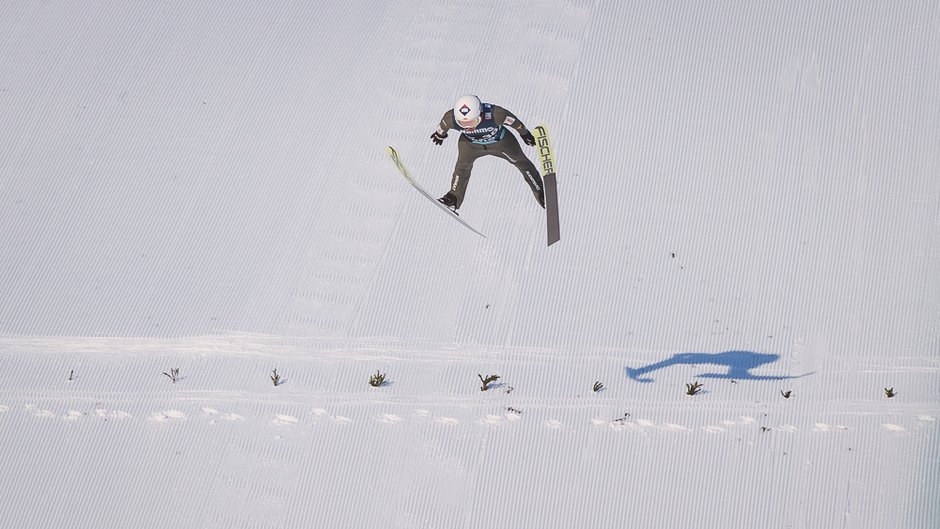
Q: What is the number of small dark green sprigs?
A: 9